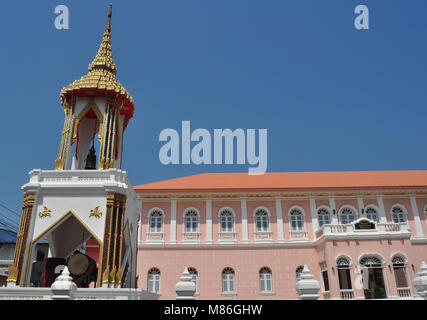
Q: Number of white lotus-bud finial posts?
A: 4